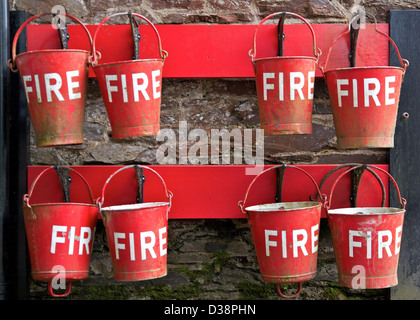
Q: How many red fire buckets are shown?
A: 8